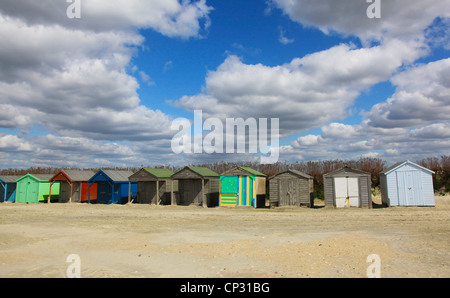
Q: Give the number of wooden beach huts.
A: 10